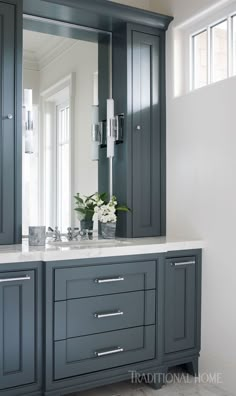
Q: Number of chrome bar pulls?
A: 5